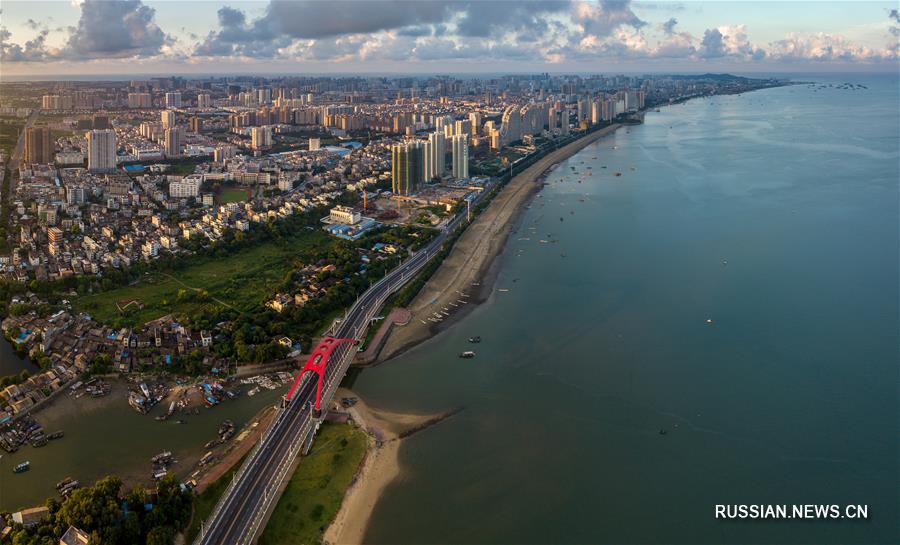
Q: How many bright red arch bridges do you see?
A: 1